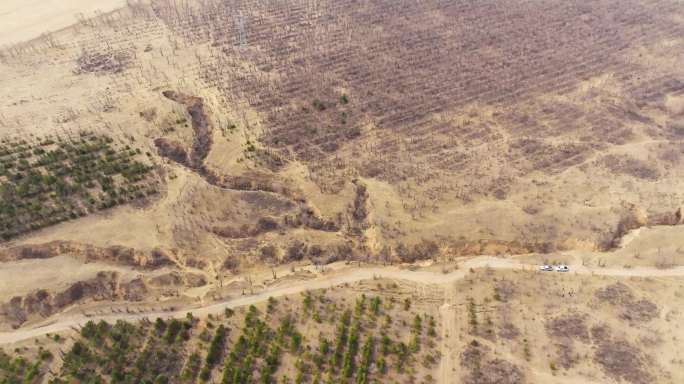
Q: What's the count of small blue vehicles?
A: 0